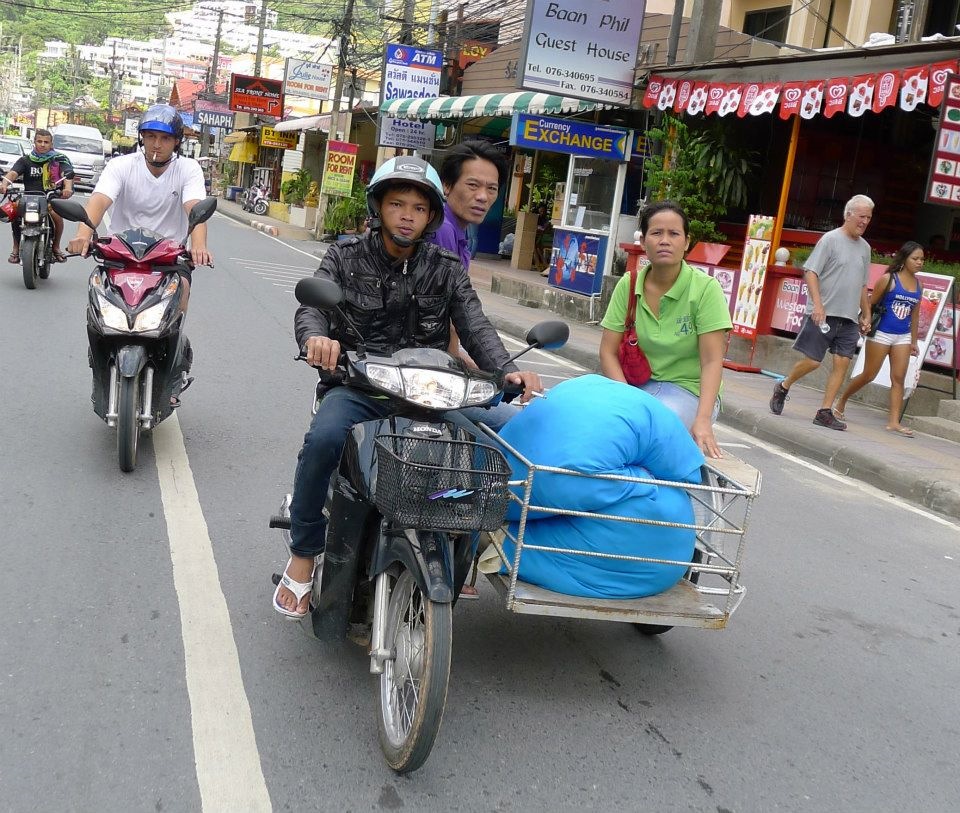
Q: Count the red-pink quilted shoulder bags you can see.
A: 1